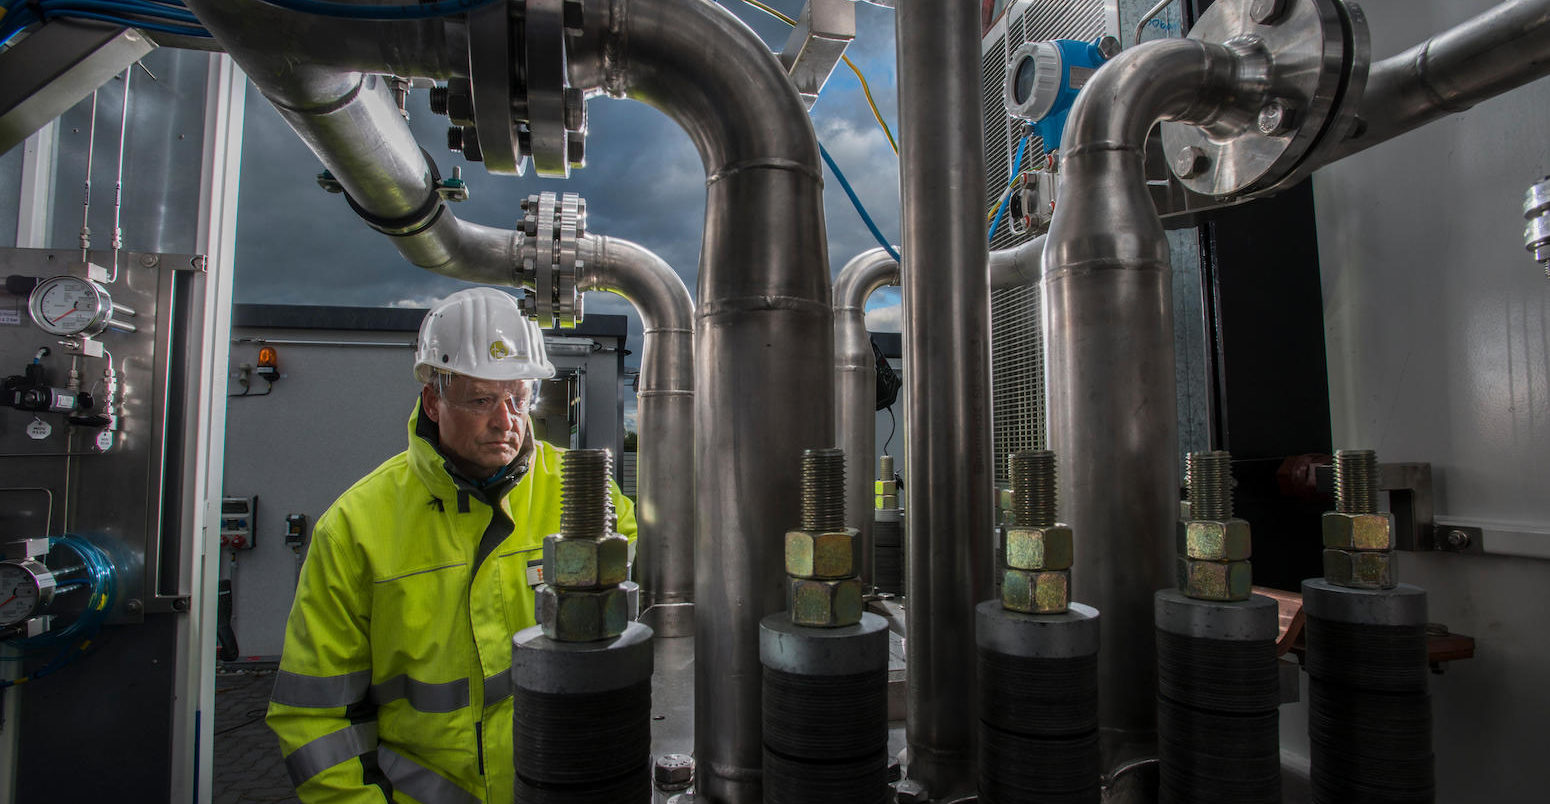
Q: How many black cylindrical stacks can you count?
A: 5